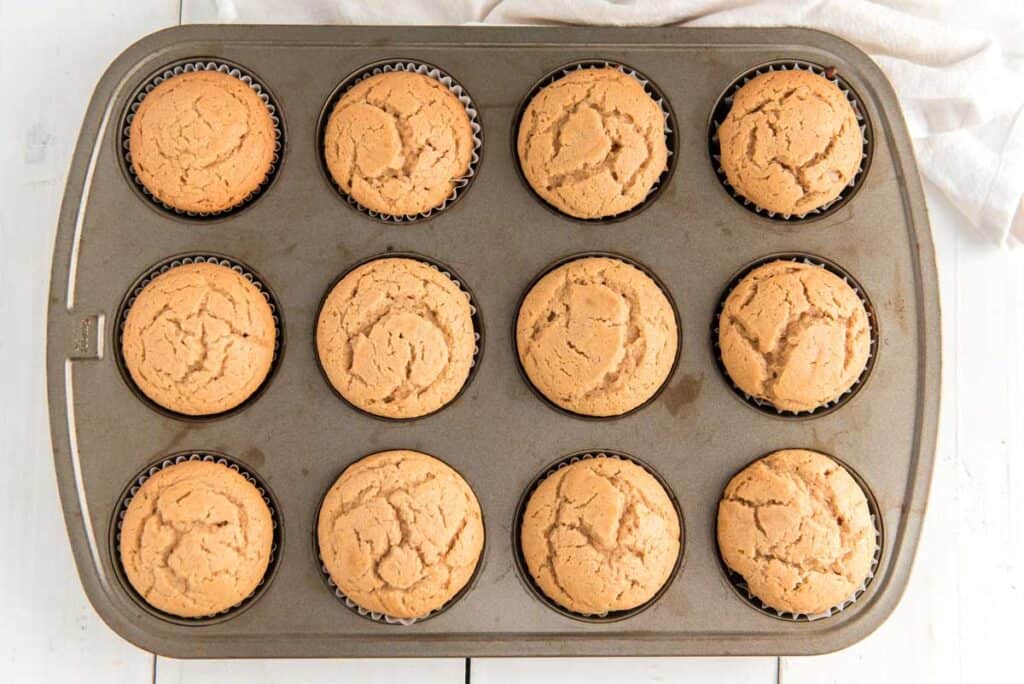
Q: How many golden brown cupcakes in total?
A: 12